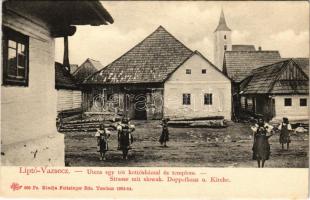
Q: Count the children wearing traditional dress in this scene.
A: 5